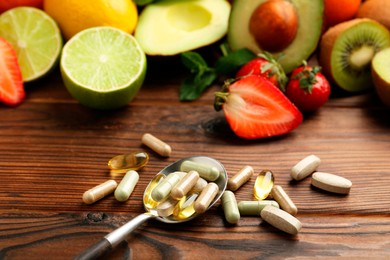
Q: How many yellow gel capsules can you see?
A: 4